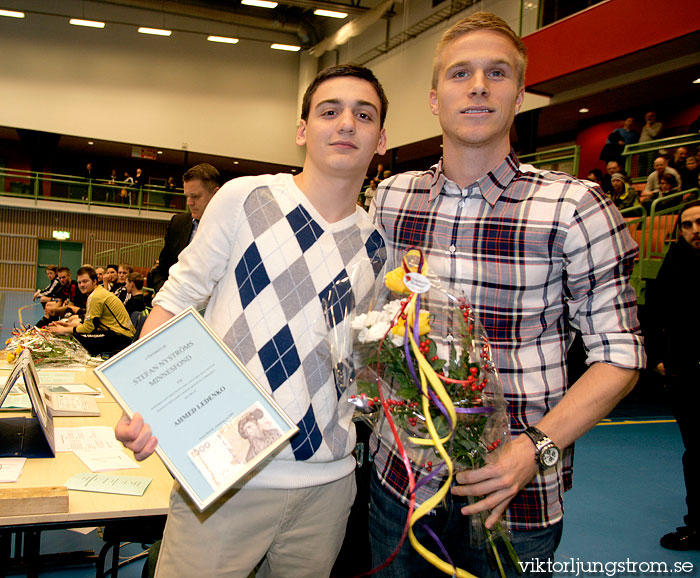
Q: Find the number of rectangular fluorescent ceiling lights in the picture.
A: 7